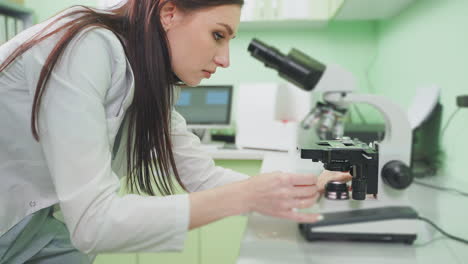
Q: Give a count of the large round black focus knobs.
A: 1